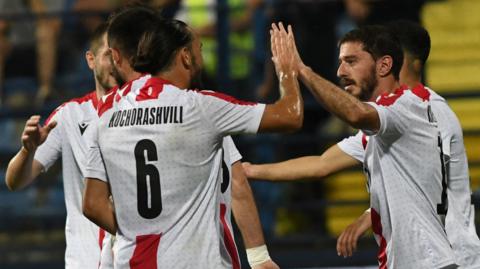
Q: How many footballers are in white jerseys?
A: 5